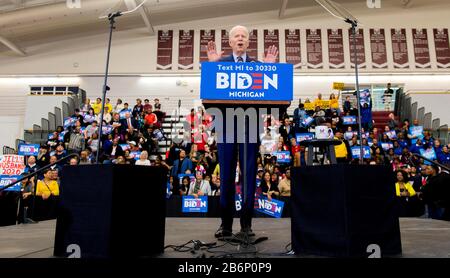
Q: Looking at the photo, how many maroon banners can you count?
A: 14